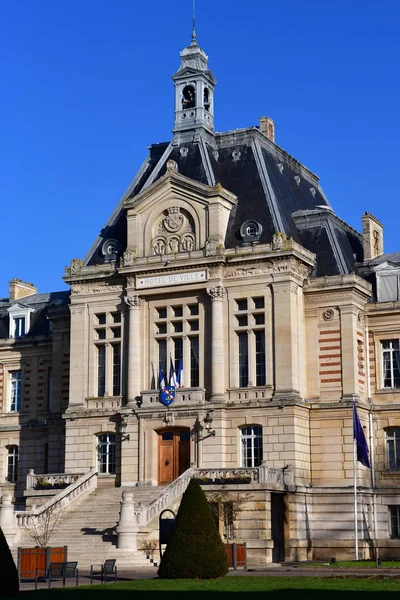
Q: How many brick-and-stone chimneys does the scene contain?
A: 3